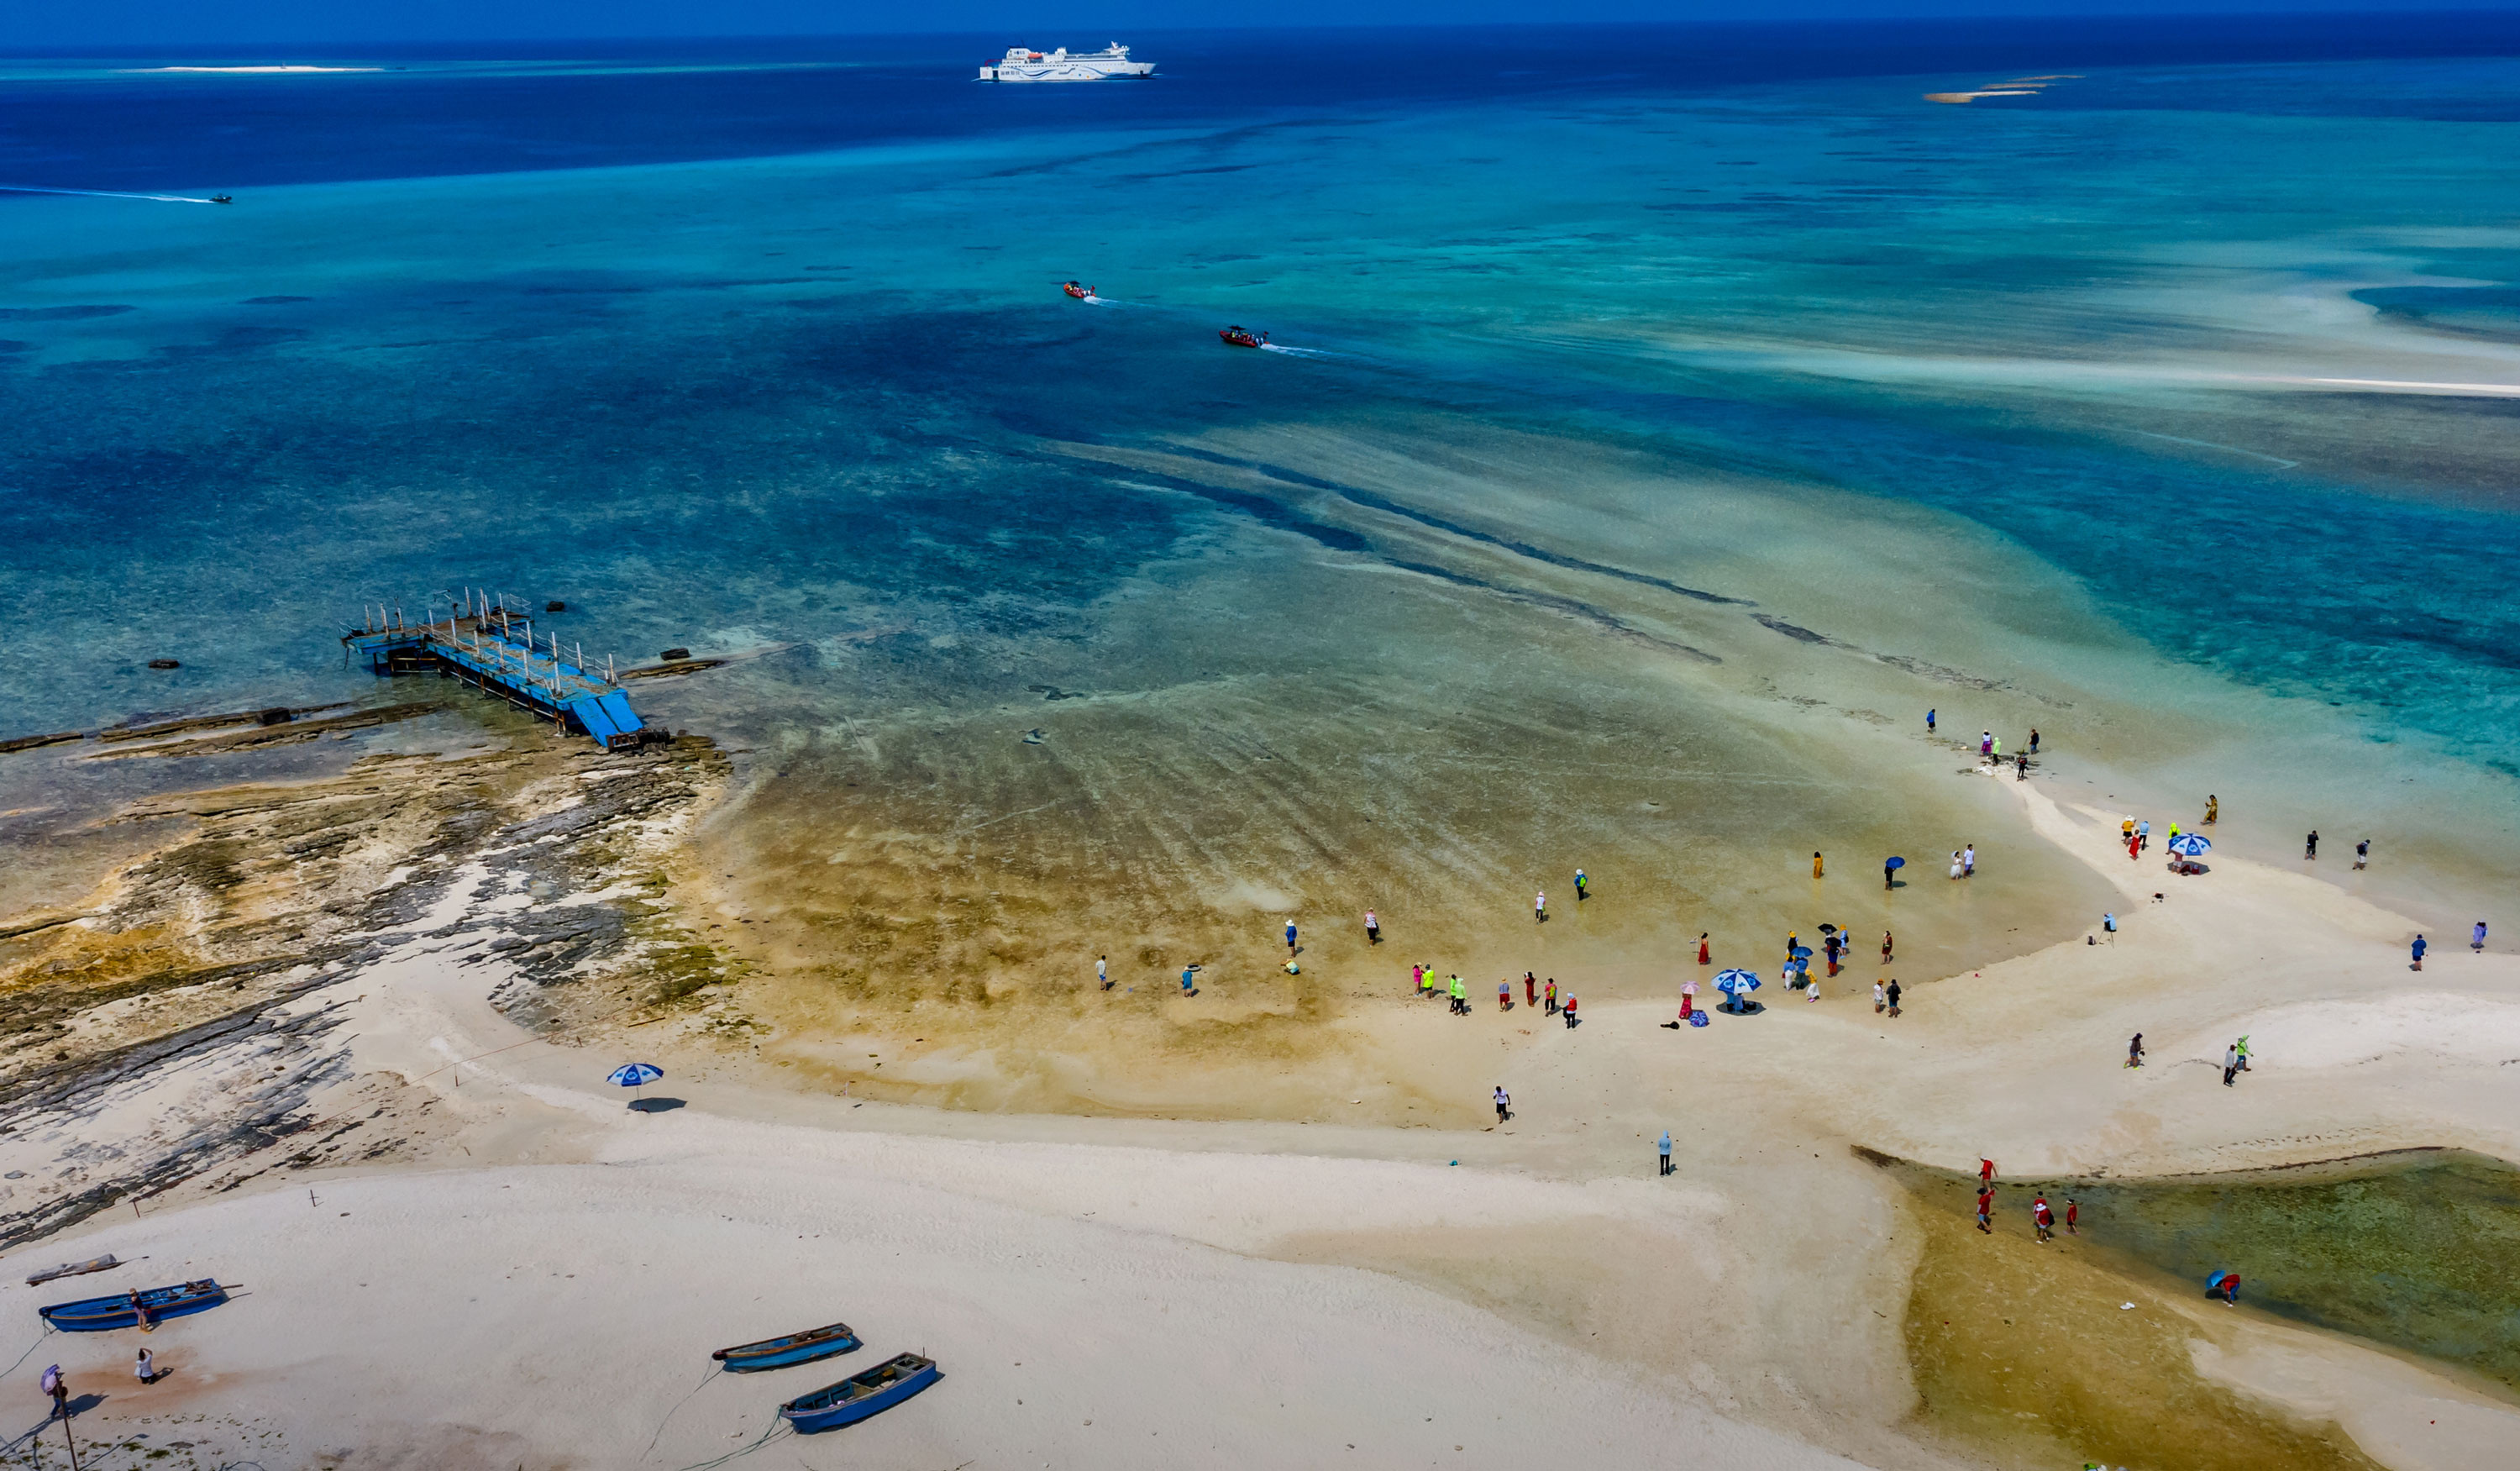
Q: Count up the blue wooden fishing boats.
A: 3